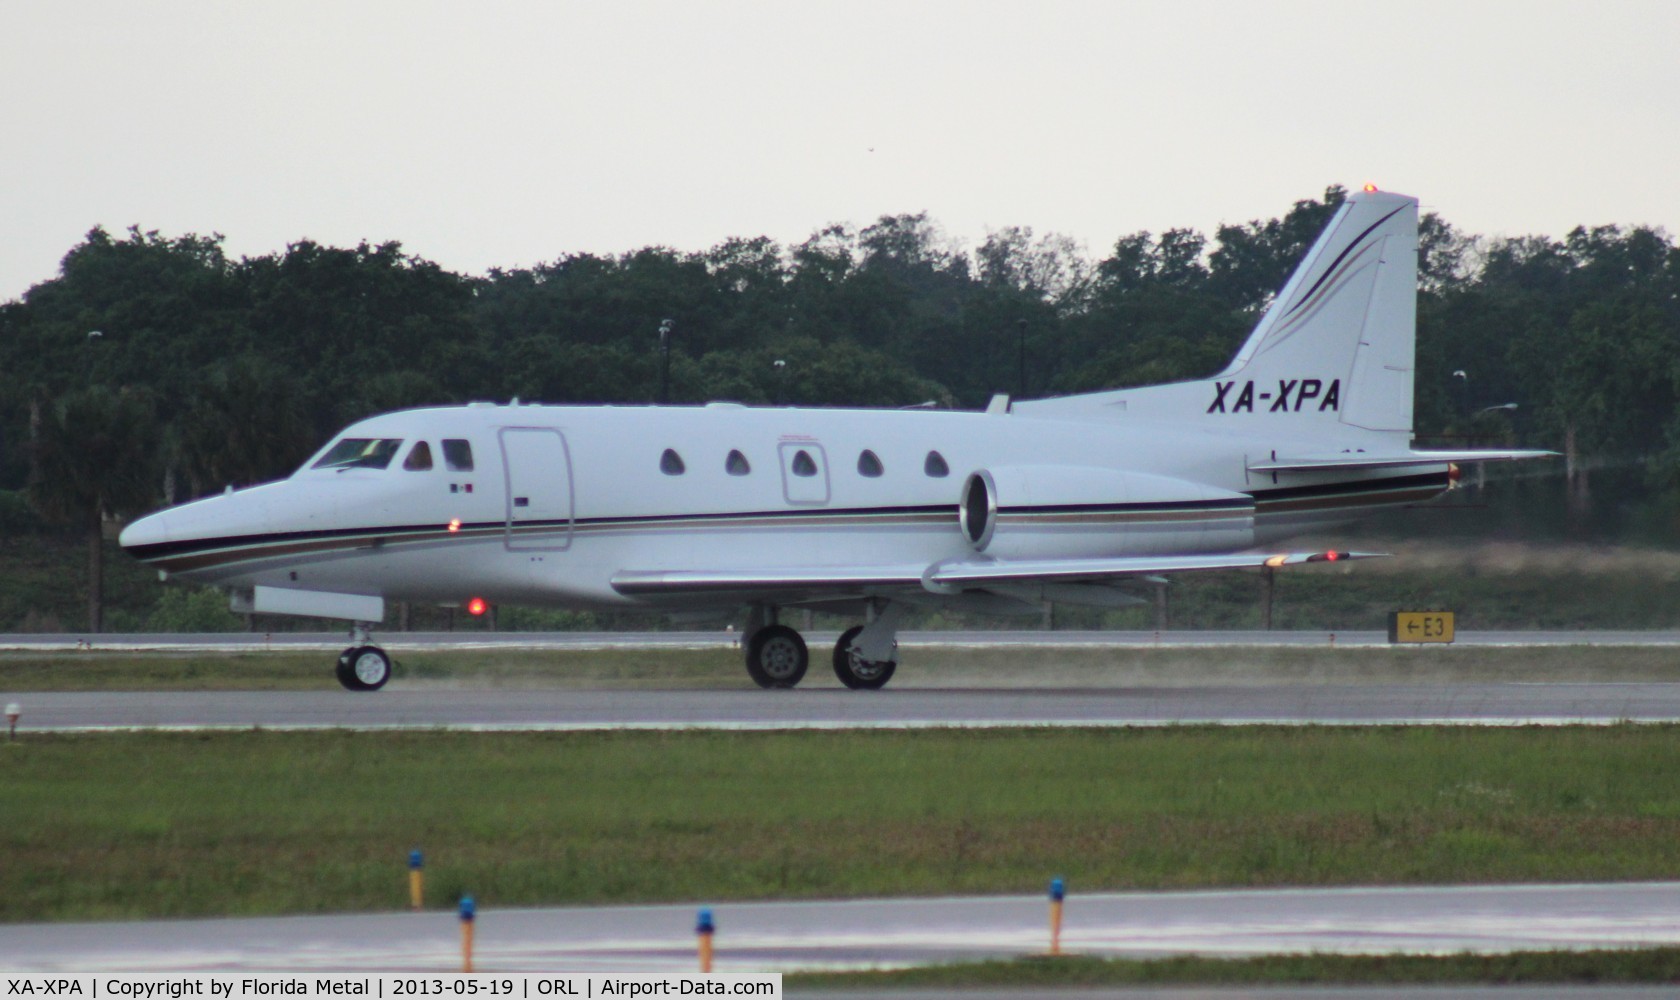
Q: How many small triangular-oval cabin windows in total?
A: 5